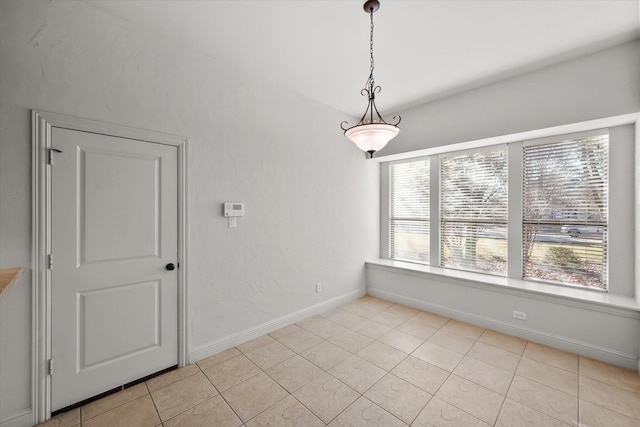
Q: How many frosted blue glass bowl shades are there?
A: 0